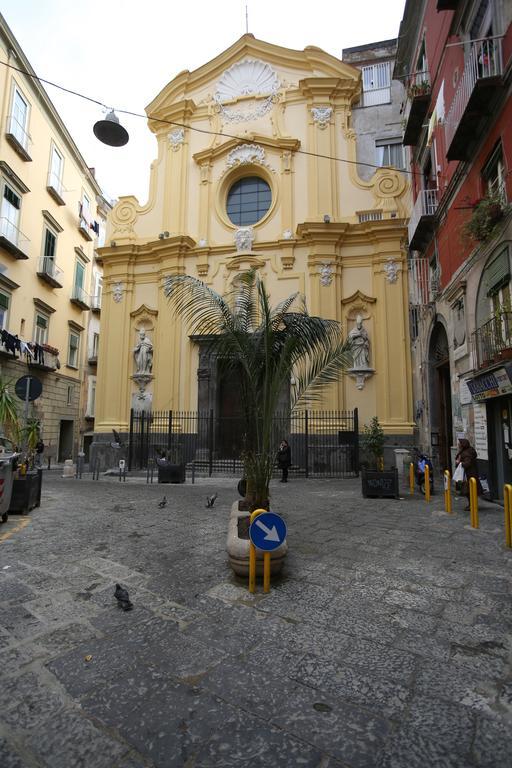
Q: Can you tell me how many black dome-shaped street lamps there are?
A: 1